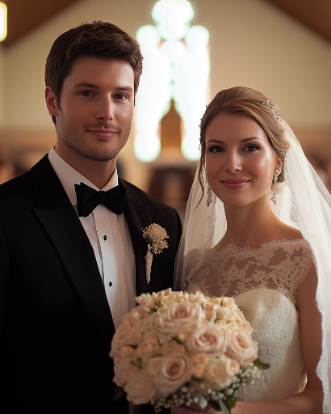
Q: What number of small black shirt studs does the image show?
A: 2